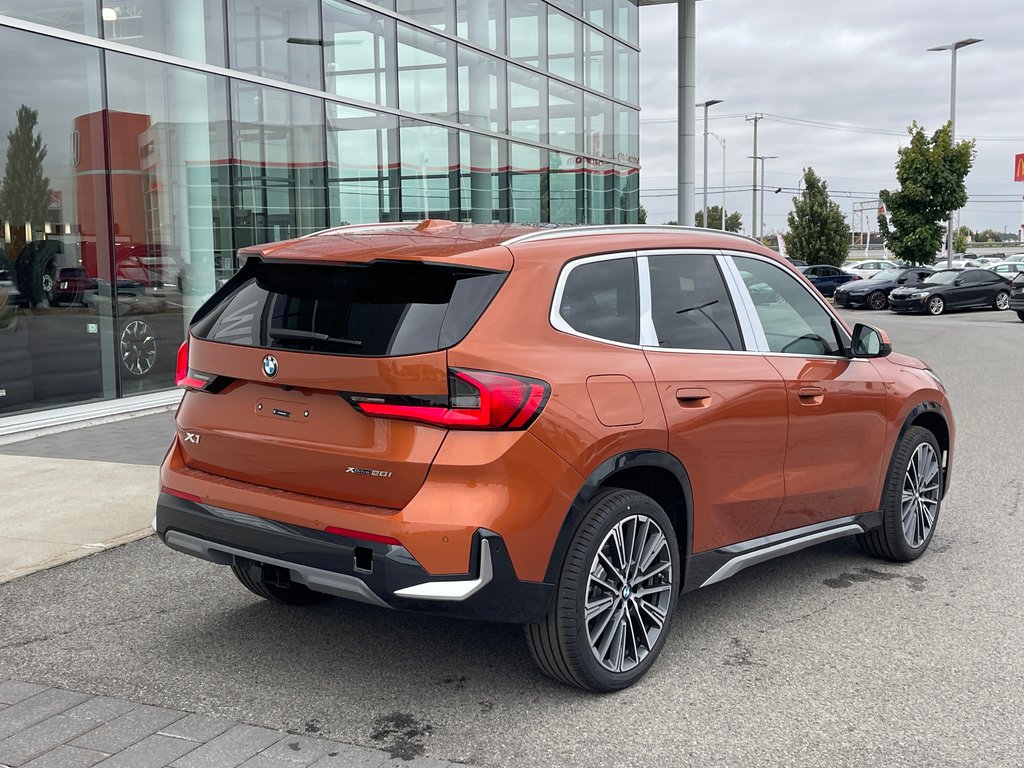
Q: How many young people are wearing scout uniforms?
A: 0